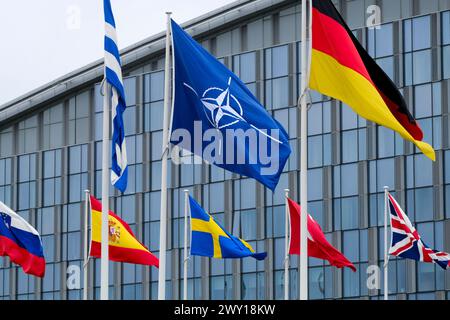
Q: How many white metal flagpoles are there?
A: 7